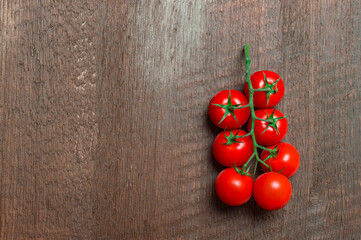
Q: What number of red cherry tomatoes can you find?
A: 7